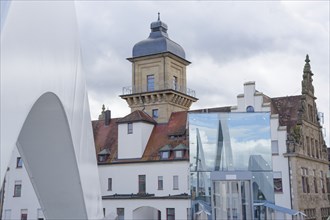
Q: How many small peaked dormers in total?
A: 3